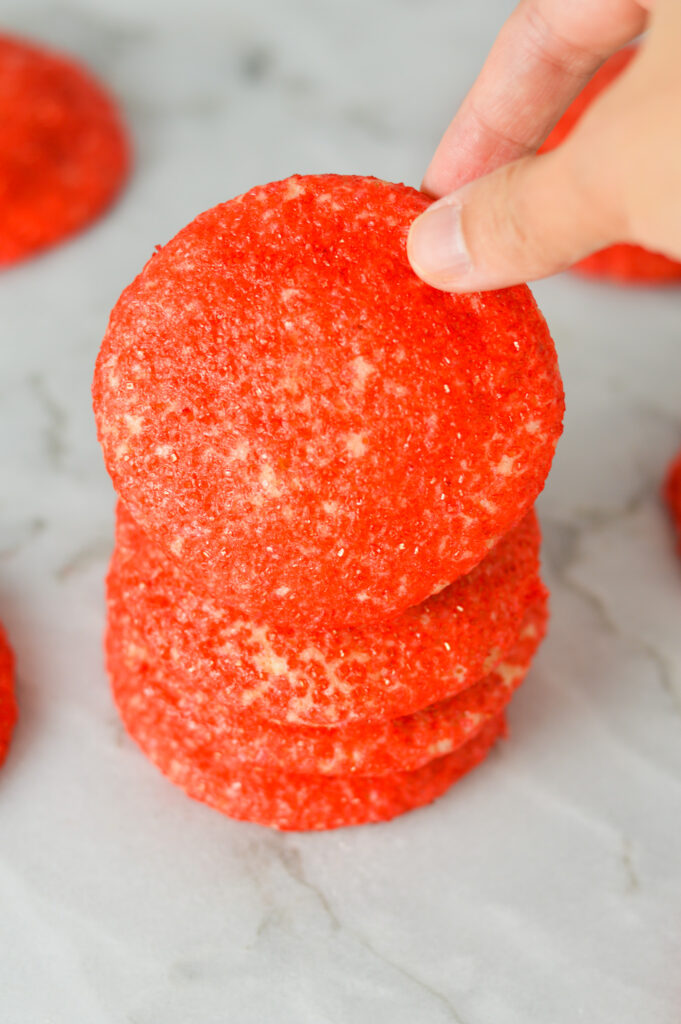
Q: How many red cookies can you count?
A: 8